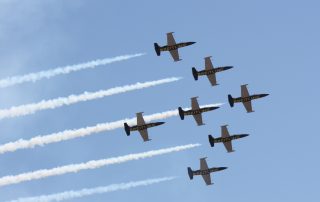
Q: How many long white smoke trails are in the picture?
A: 5